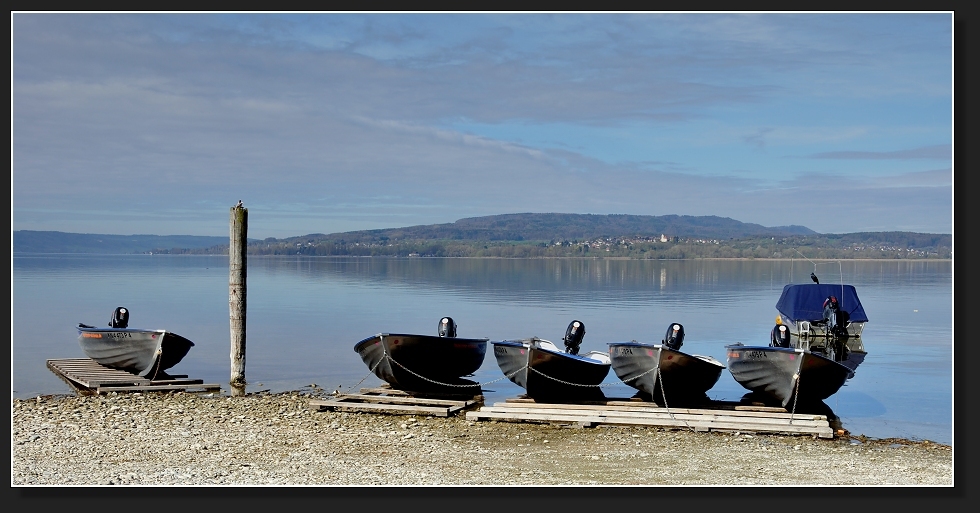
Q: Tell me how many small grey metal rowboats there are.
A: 5